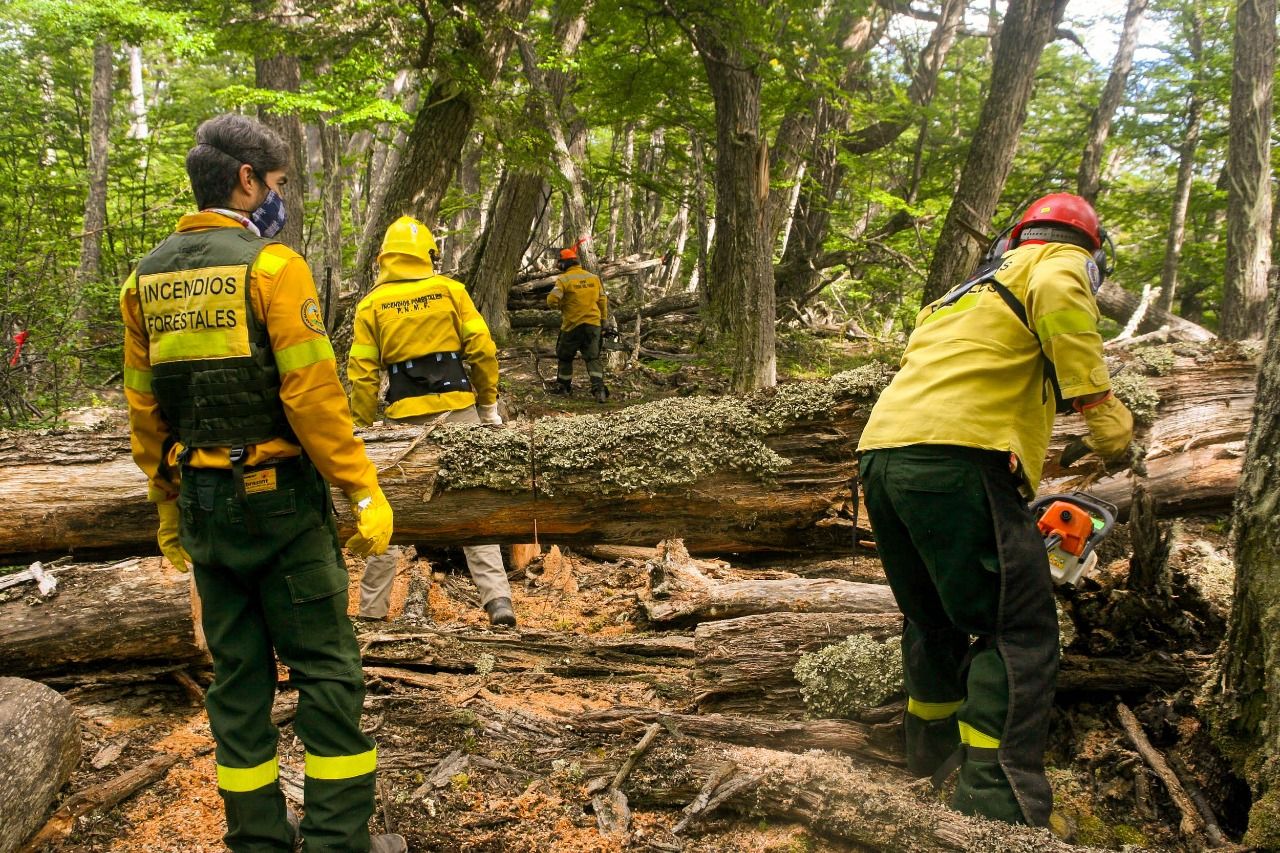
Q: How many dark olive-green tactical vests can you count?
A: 1